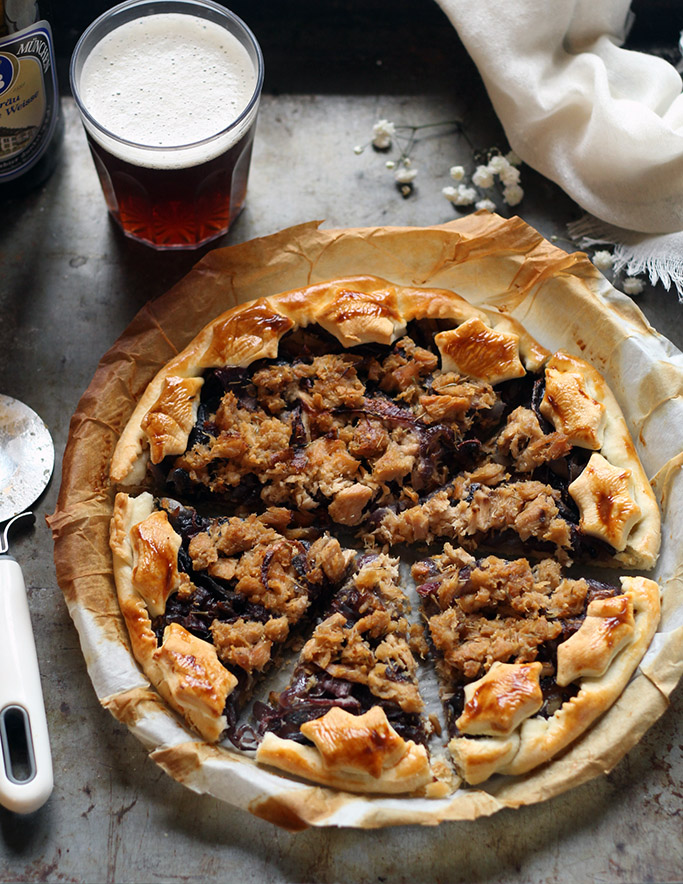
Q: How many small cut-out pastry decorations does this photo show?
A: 11